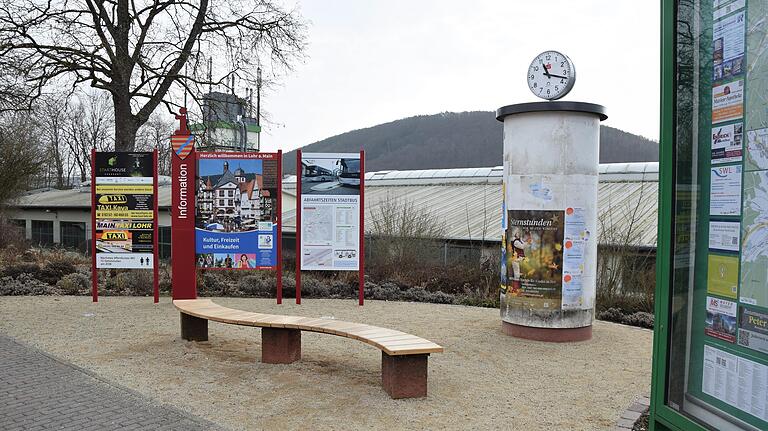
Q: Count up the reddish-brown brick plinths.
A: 3